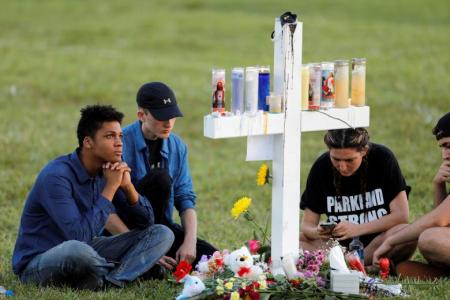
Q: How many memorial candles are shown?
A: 10